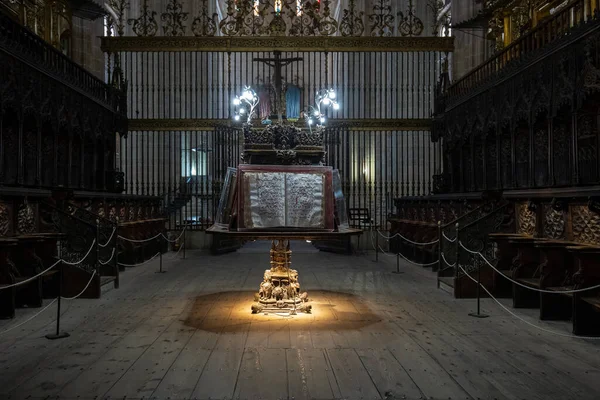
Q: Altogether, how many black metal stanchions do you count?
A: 6